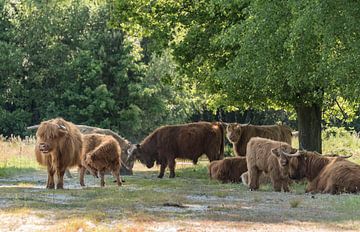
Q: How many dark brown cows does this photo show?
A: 1